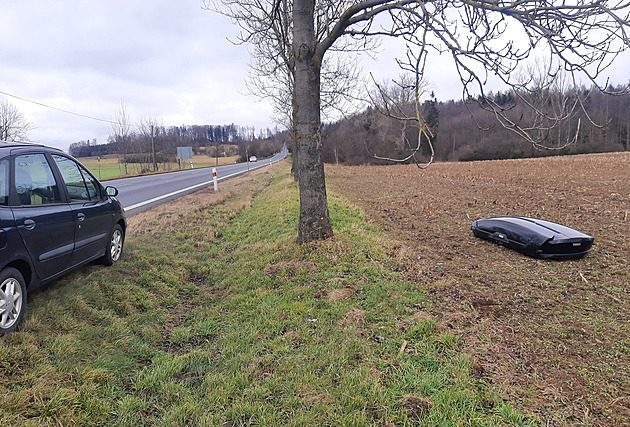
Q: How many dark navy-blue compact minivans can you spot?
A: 1